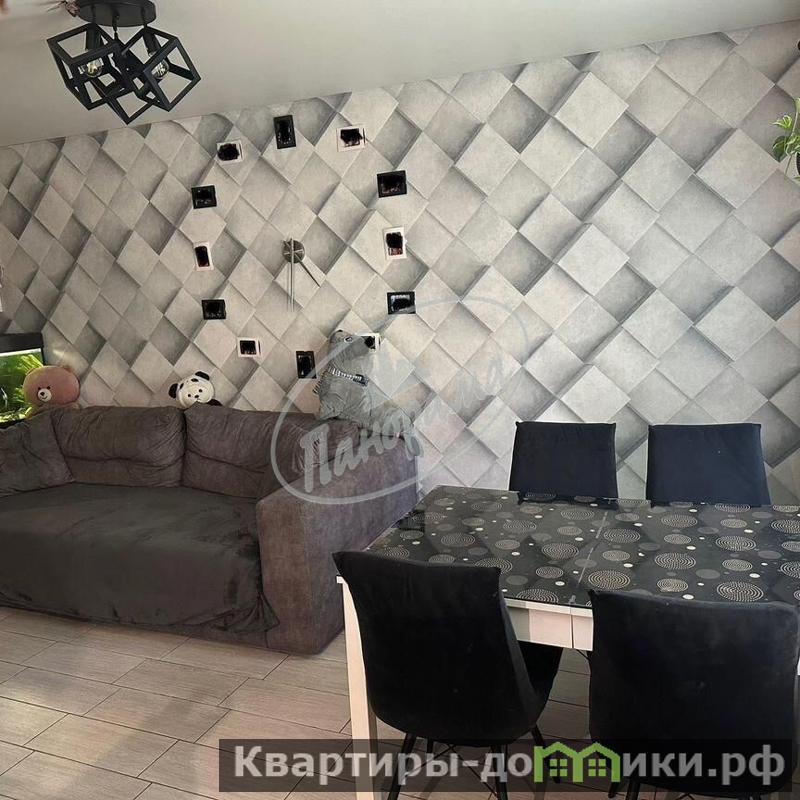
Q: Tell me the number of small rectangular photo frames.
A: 12